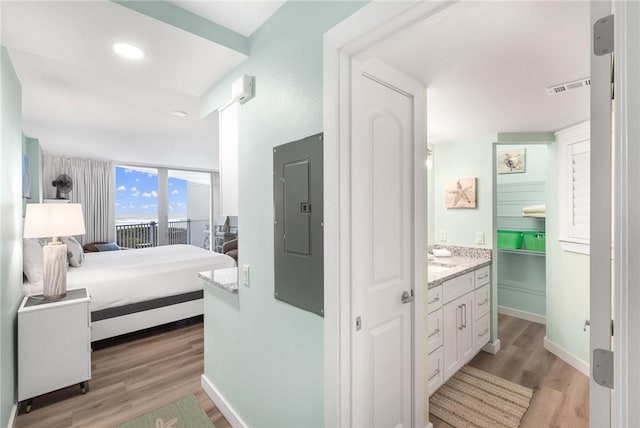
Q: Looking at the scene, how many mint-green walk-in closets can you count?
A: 1